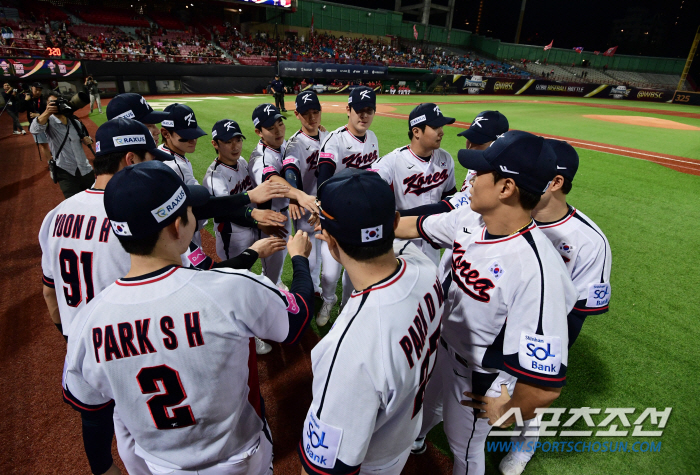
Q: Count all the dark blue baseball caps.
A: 13